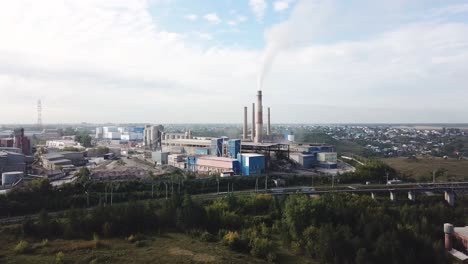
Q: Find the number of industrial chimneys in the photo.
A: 4